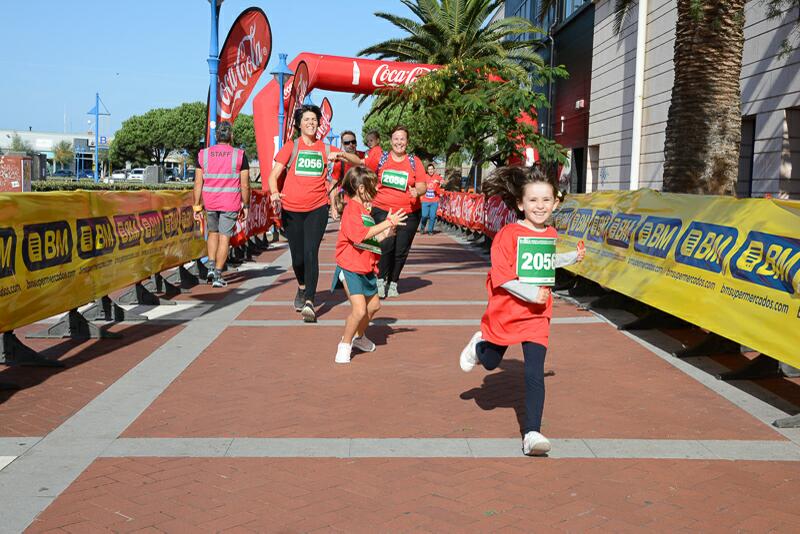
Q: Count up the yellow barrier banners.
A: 2